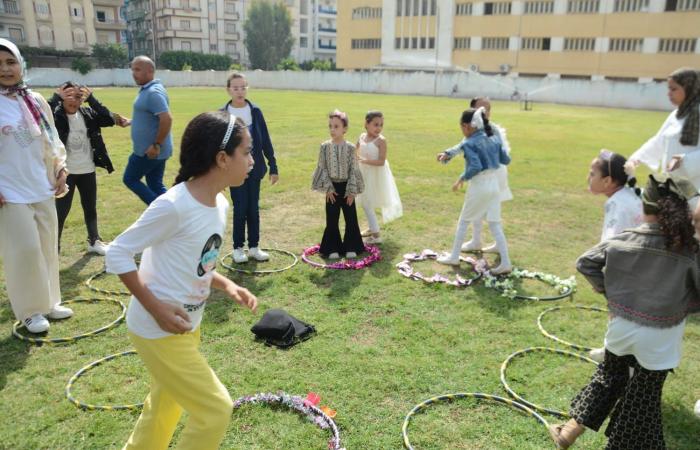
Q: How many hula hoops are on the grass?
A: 11